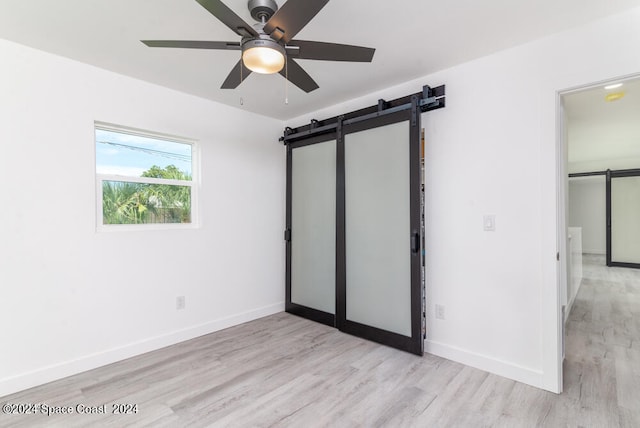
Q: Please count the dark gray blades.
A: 6